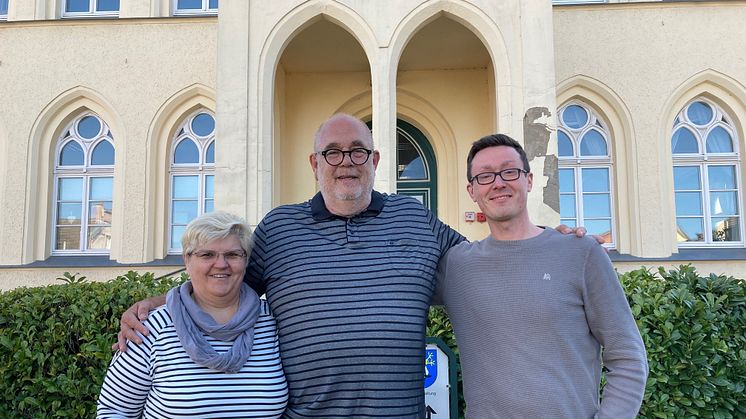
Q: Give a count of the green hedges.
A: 2